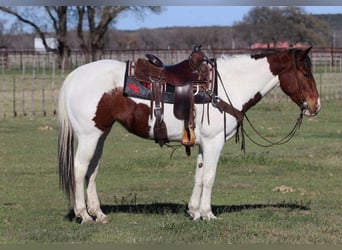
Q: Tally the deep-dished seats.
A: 1